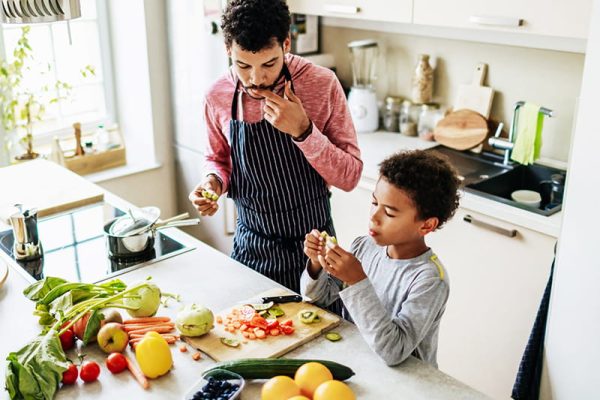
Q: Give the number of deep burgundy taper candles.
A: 0